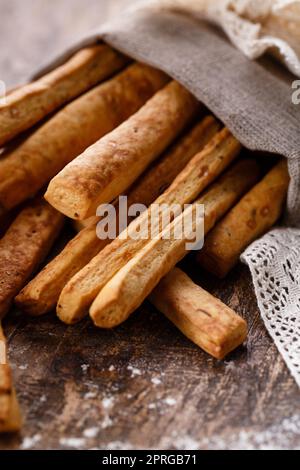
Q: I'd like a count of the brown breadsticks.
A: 10